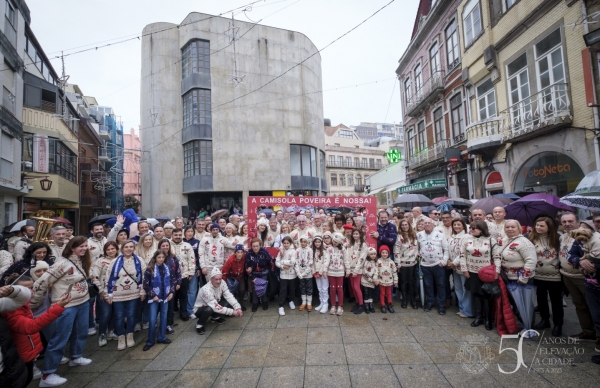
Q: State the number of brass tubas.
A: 1